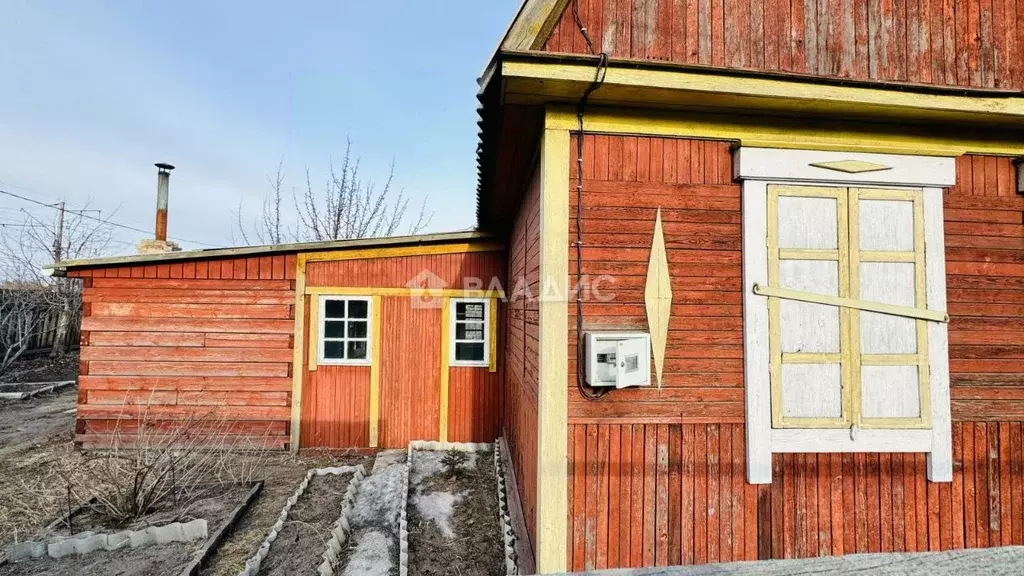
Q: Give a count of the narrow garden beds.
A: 2